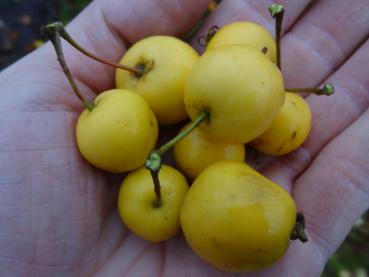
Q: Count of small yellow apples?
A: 8